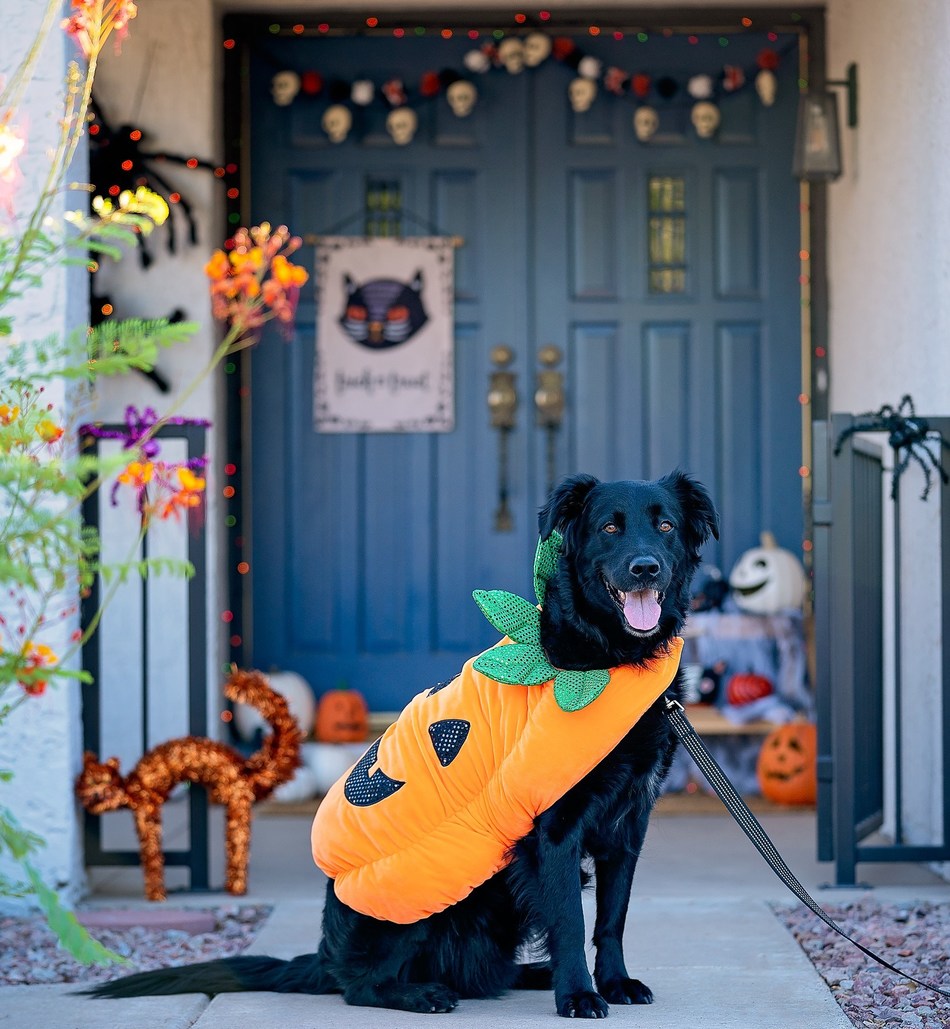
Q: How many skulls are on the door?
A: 10